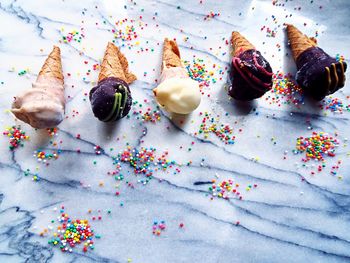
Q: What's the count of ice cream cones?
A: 5